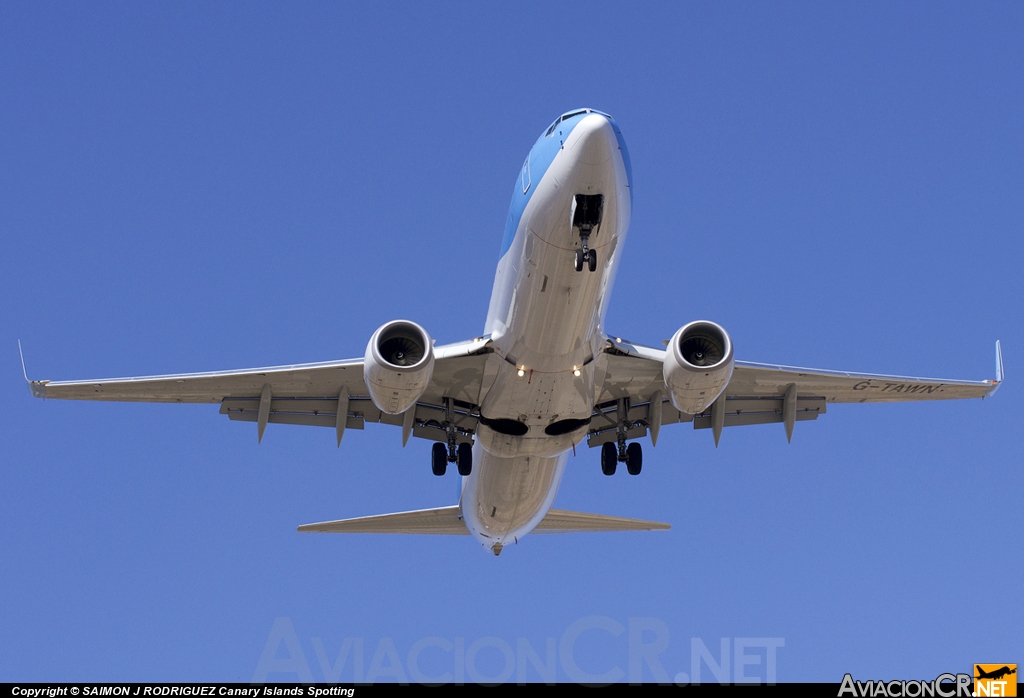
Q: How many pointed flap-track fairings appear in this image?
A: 6